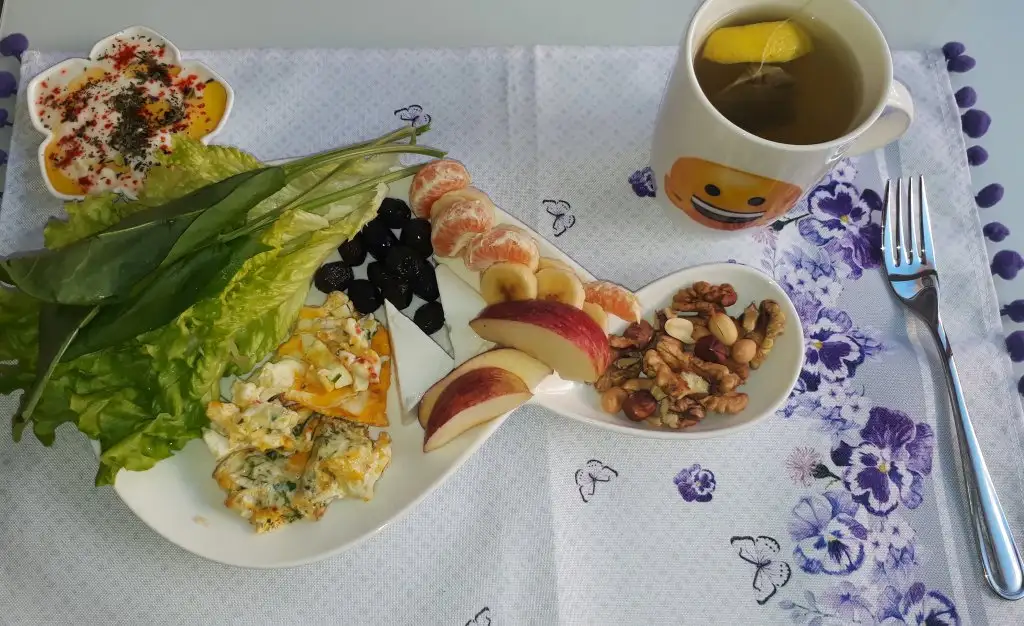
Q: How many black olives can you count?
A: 11